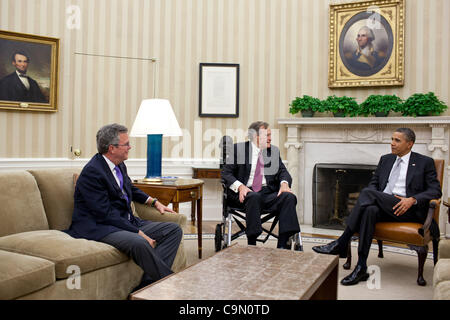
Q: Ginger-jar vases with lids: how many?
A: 0